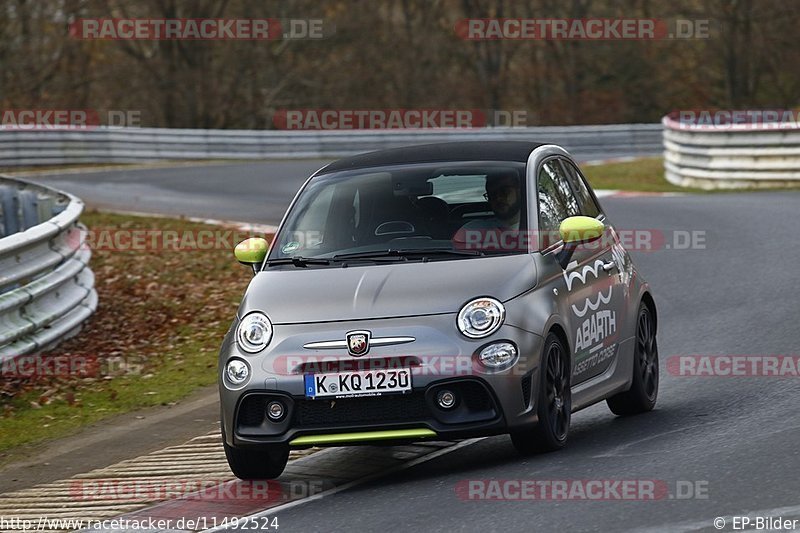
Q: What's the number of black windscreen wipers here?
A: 2